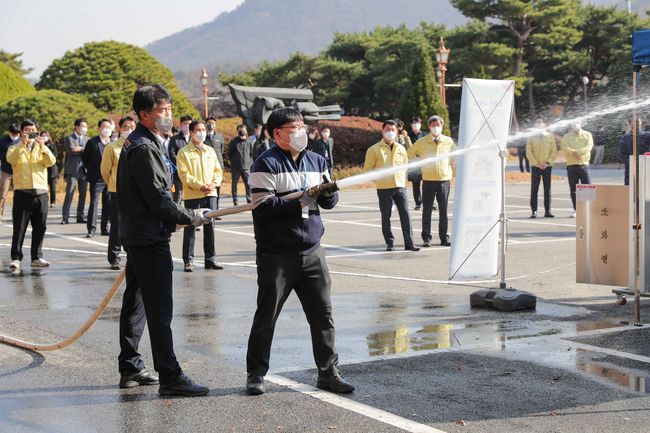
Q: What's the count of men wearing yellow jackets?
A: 7